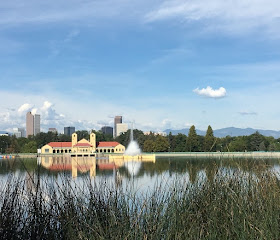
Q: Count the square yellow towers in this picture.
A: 2